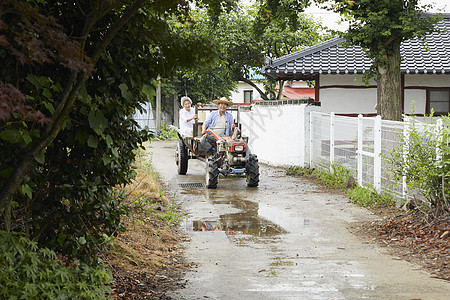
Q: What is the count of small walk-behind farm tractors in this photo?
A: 1